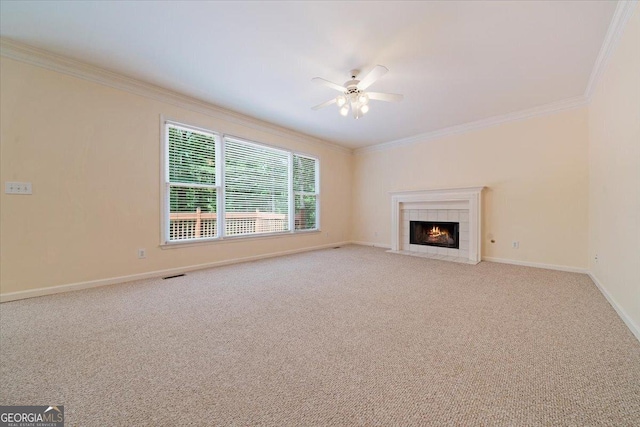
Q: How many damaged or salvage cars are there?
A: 0